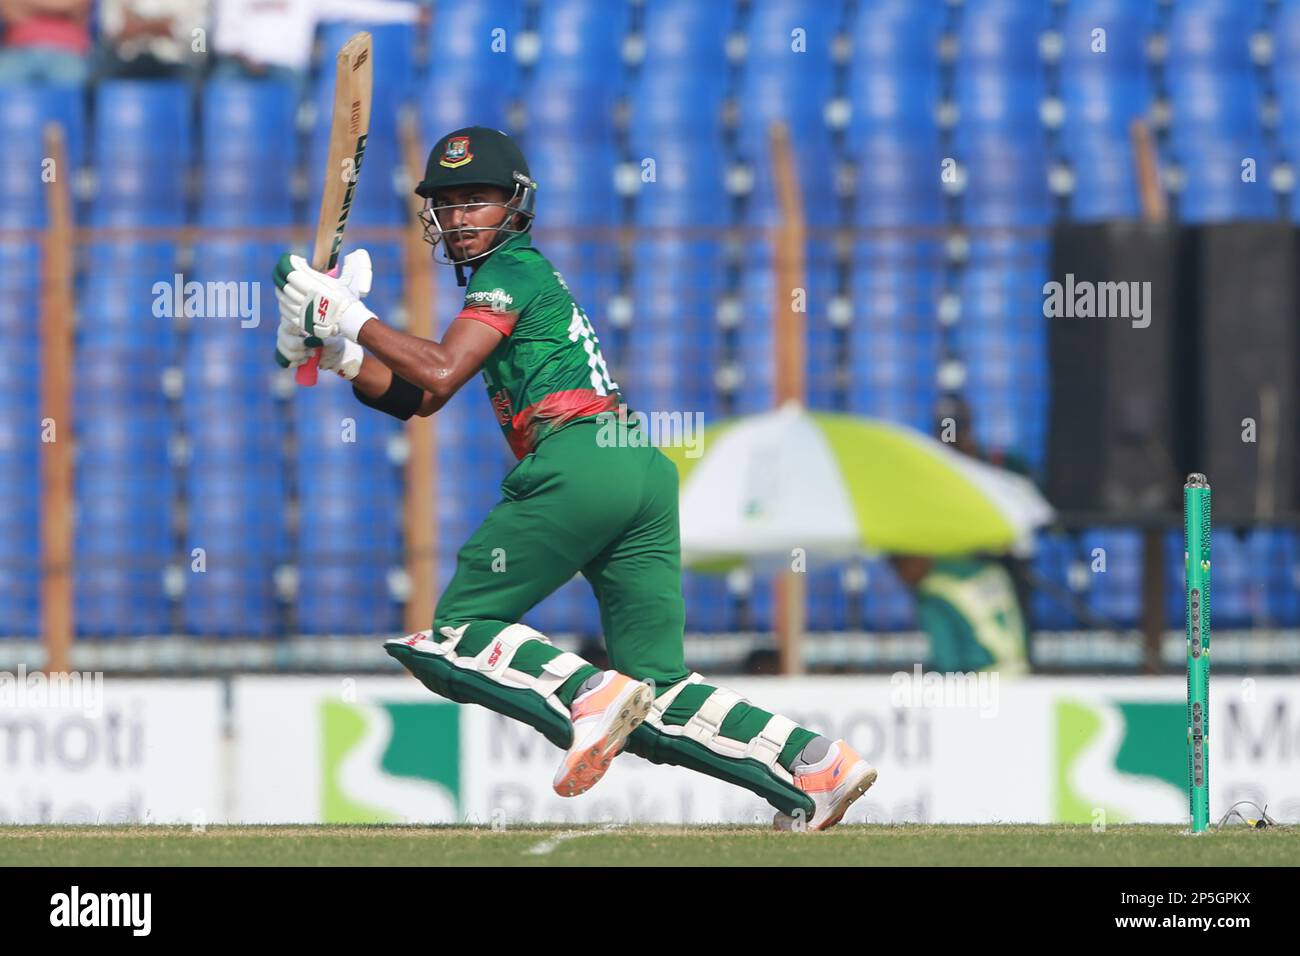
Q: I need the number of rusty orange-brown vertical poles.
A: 4